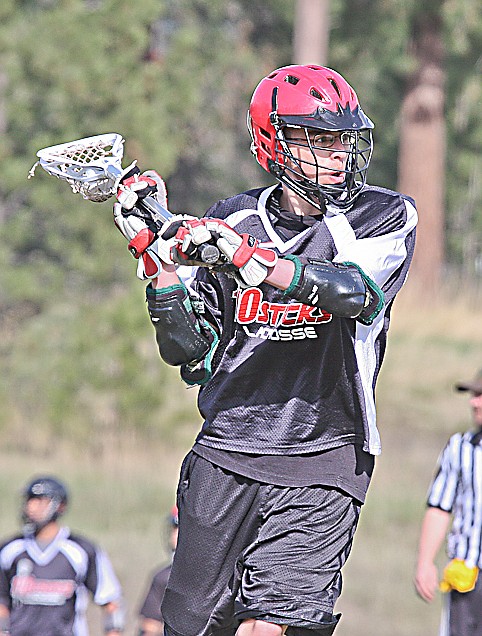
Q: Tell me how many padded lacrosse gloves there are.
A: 2